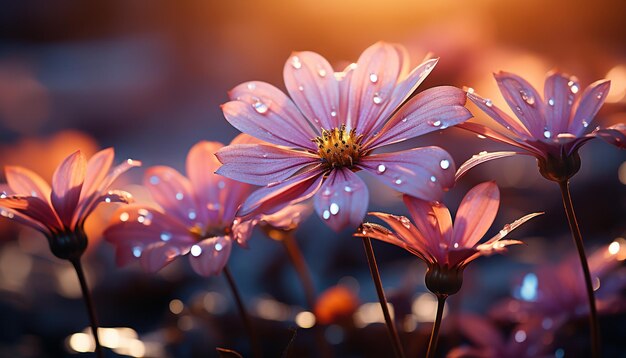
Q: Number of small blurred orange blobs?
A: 1